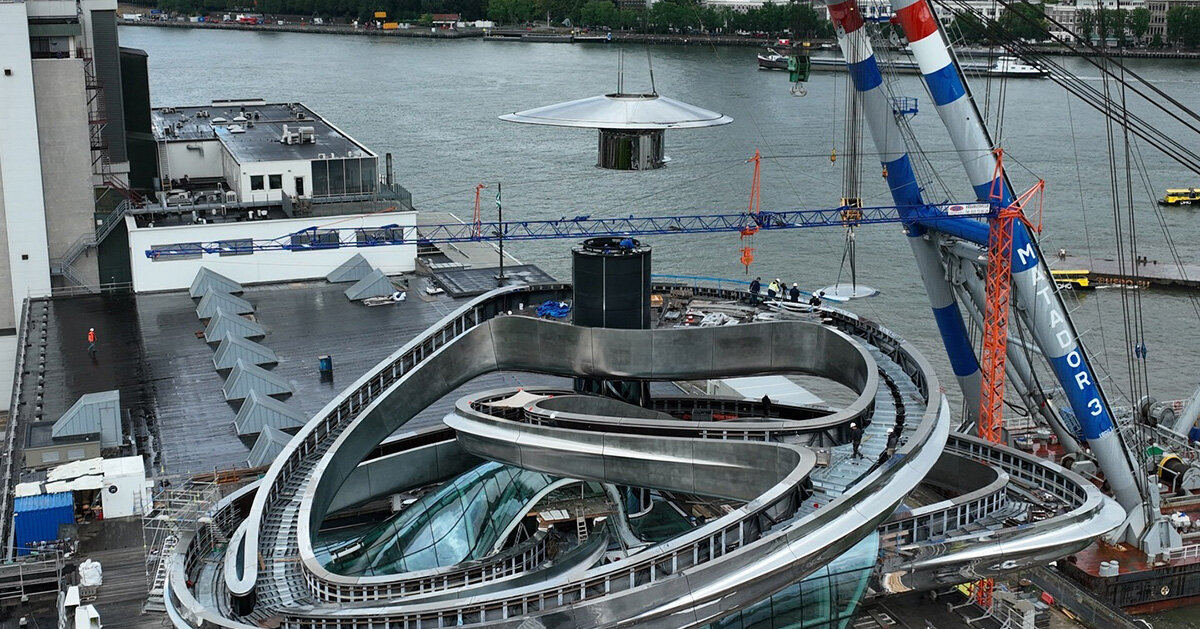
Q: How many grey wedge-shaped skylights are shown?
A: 9